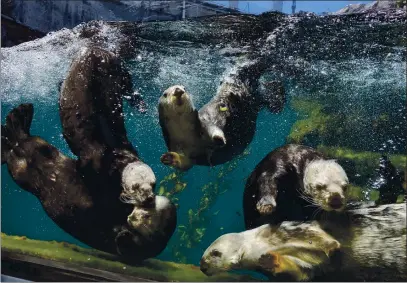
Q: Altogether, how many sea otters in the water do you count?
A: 5